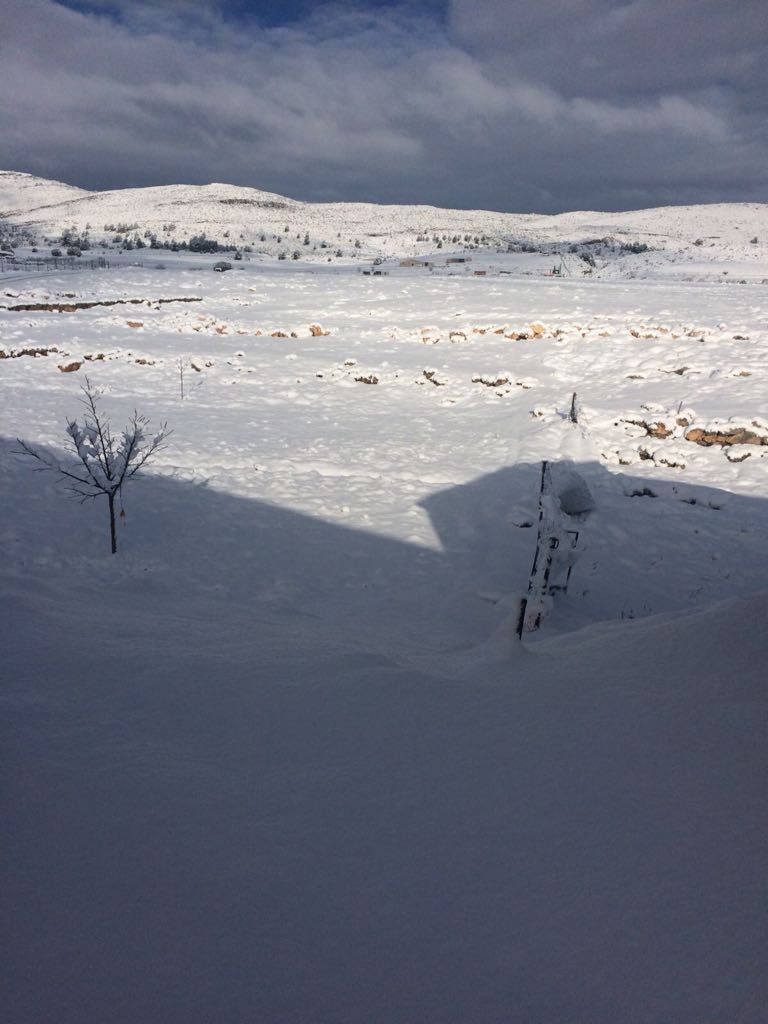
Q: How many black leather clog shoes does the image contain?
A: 0